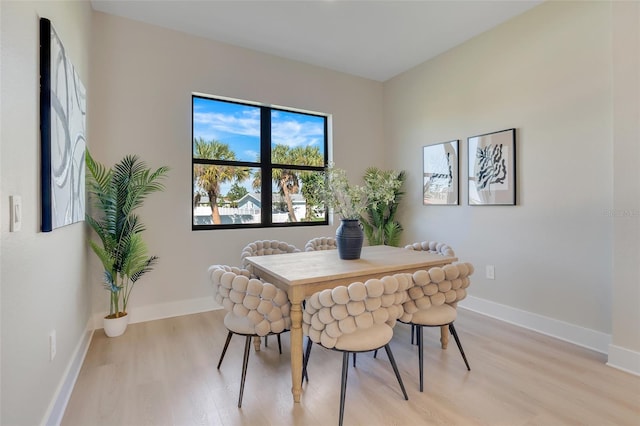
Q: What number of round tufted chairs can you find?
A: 6